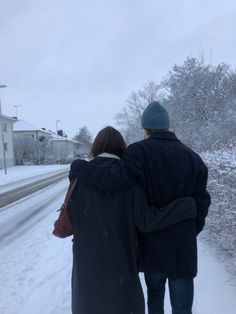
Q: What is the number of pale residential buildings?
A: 3